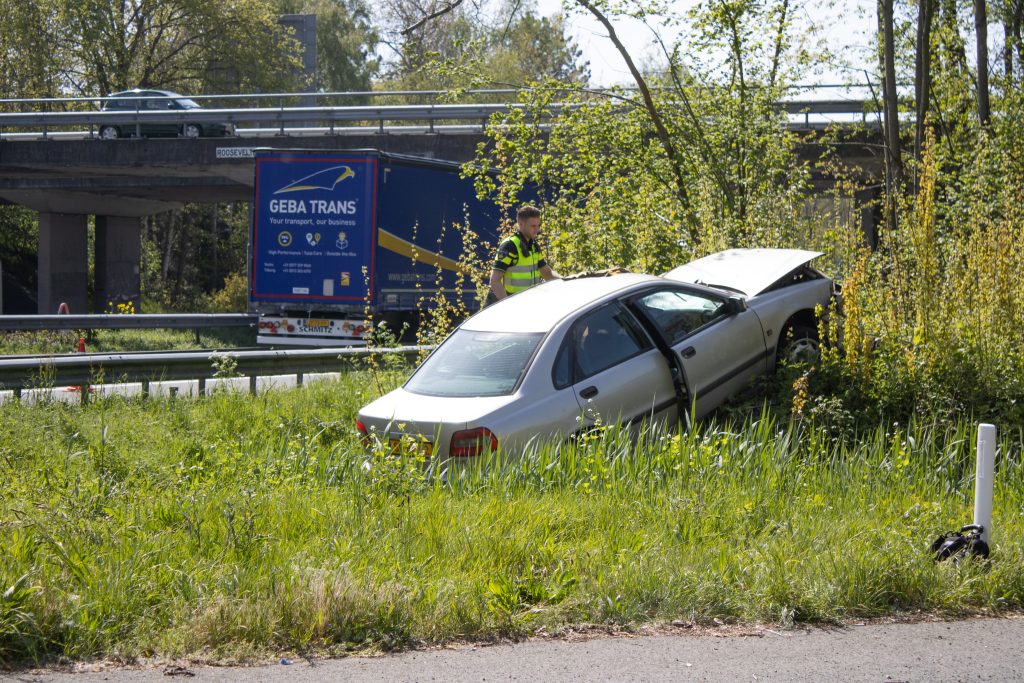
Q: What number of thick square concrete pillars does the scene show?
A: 2